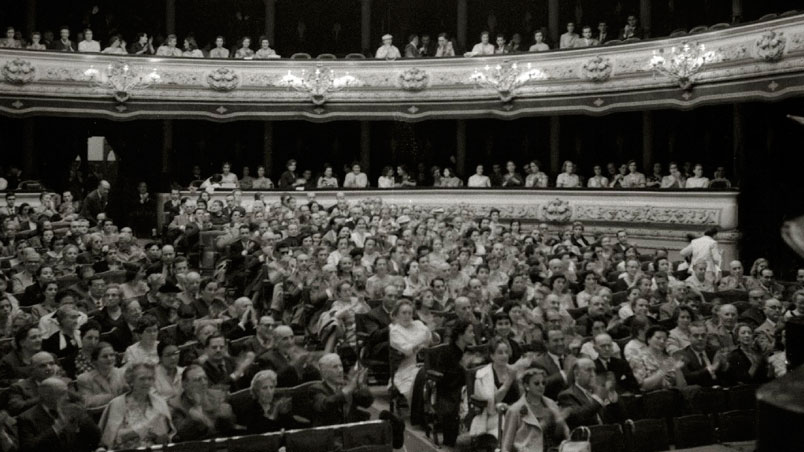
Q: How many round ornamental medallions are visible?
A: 6